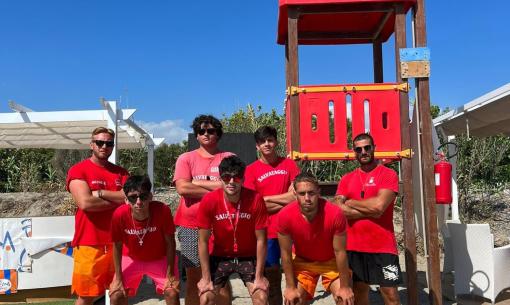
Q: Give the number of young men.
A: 7